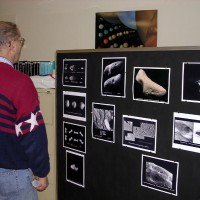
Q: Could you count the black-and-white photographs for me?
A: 10